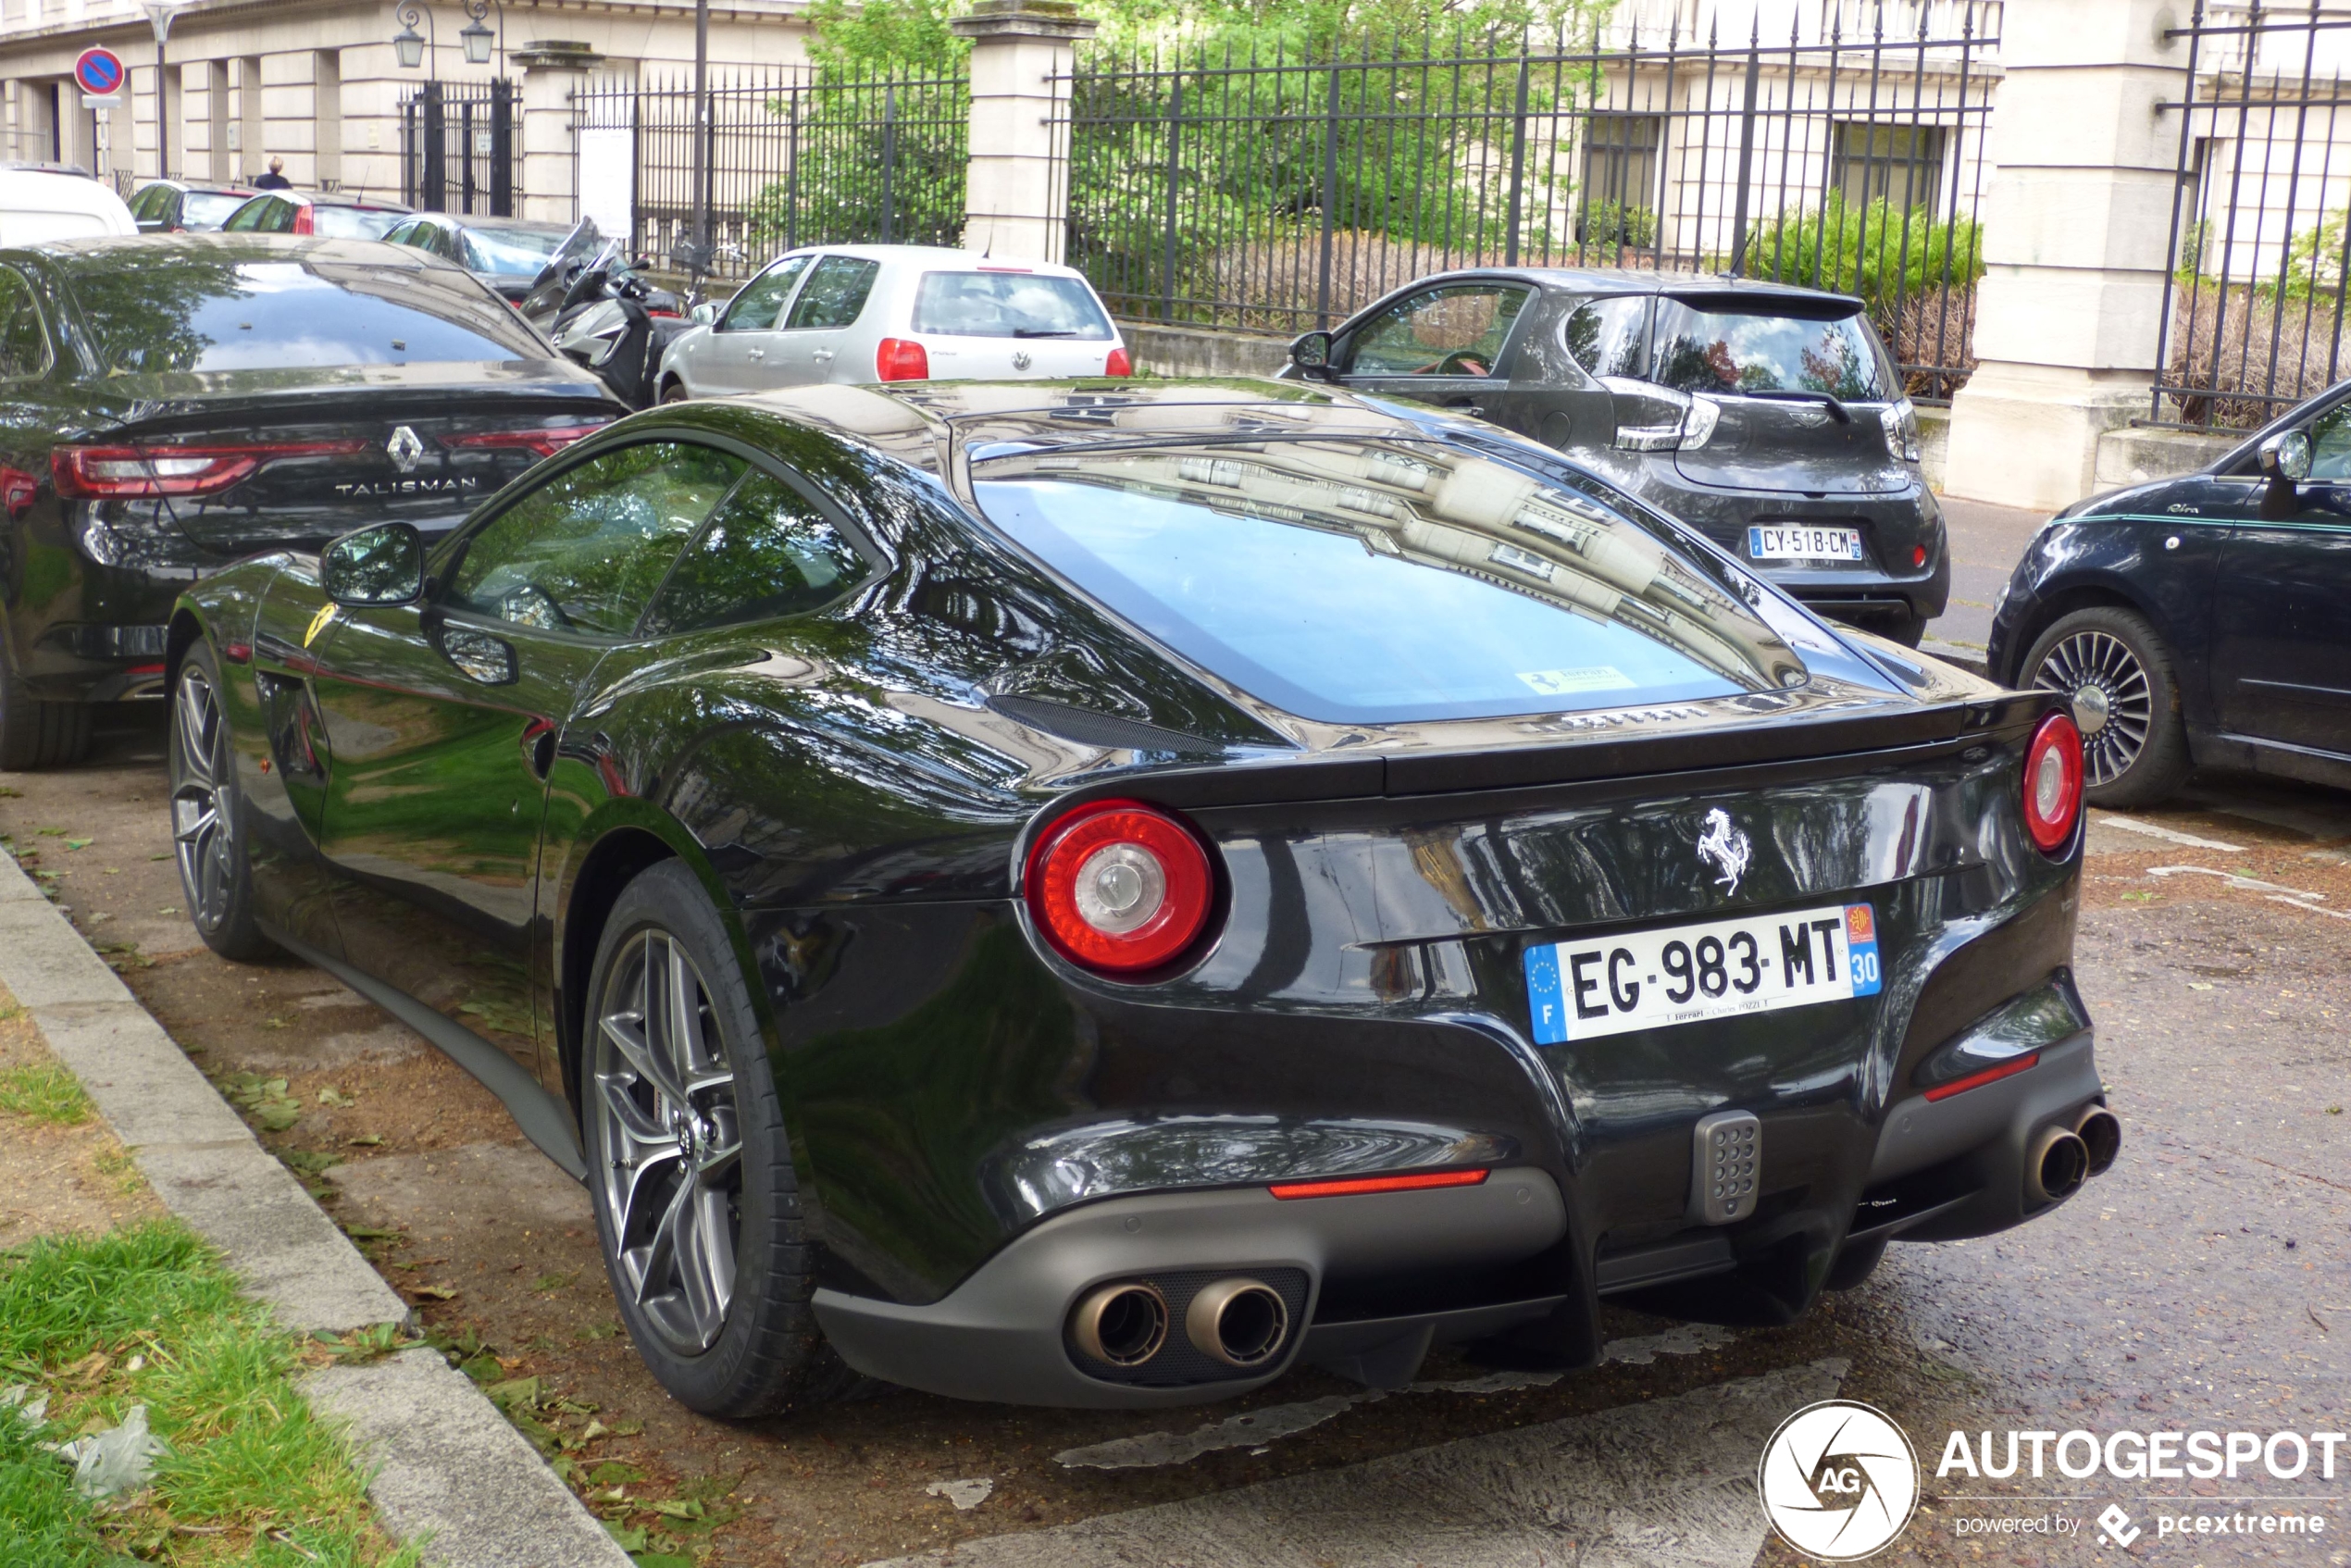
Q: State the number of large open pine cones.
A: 0